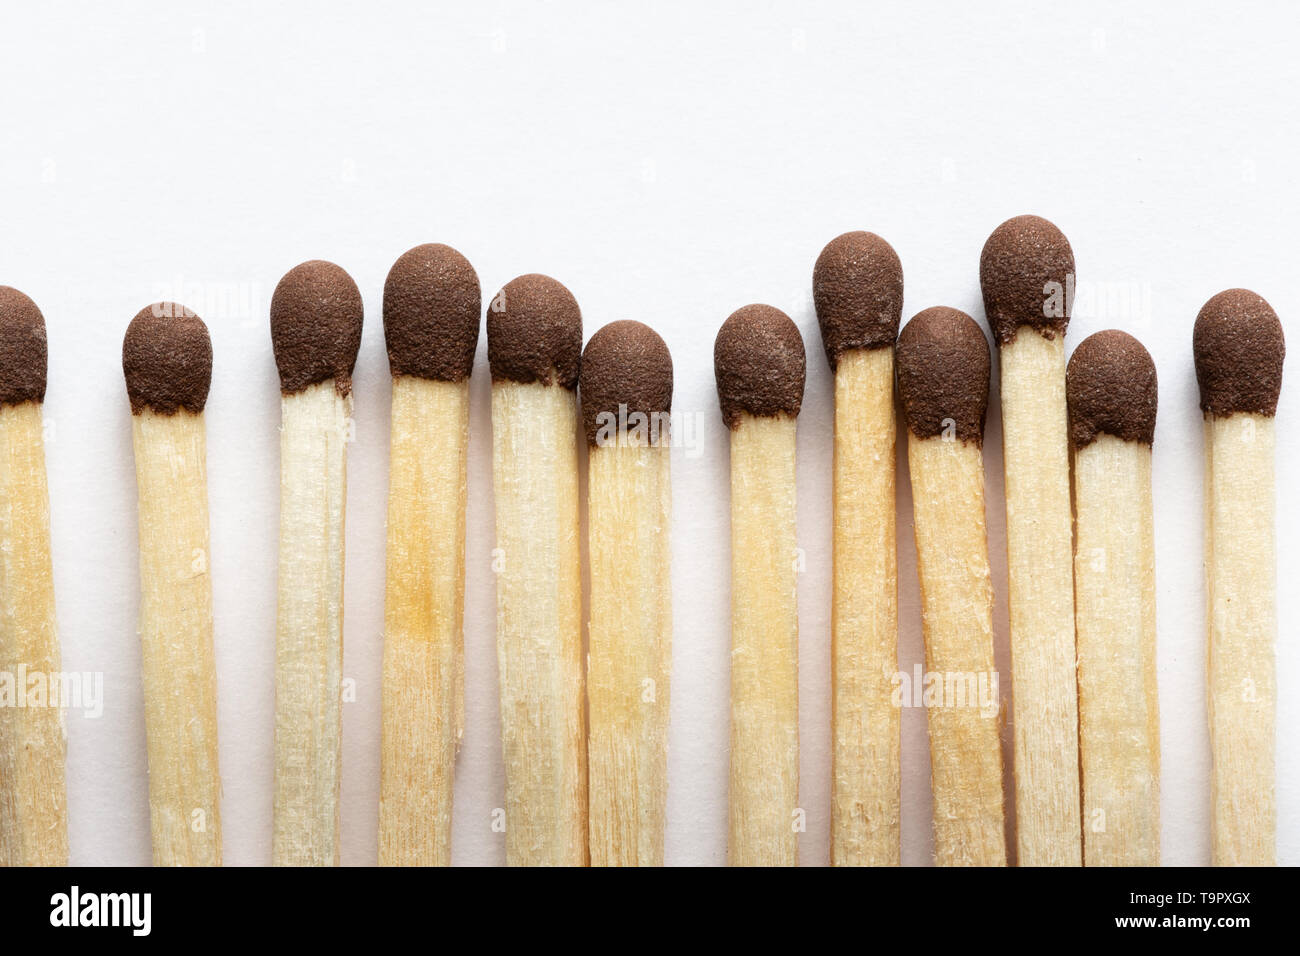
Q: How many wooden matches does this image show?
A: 12